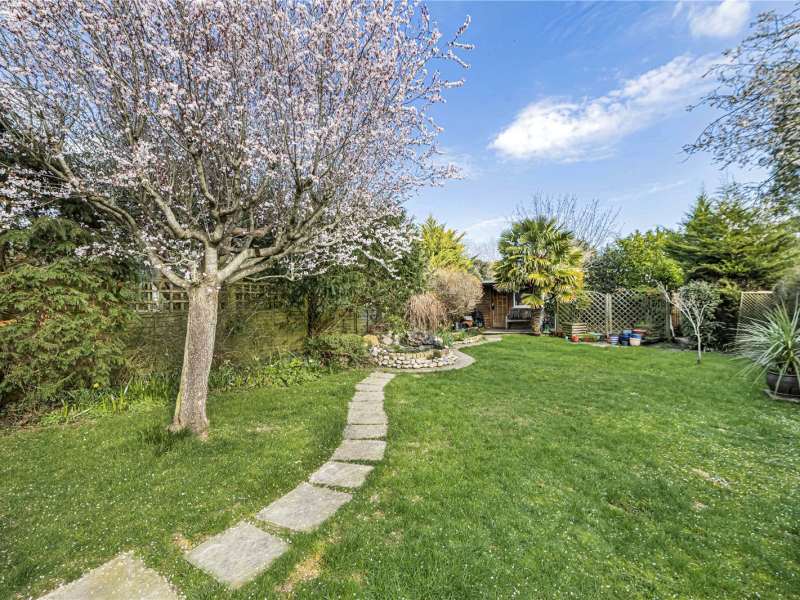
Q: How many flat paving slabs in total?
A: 12